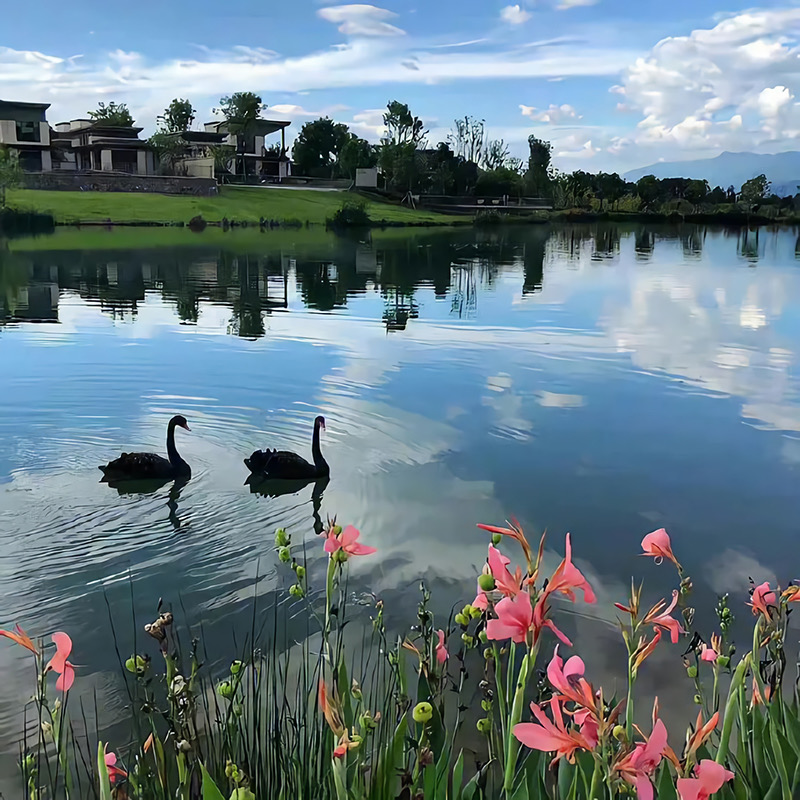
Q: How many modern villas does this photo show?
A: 3